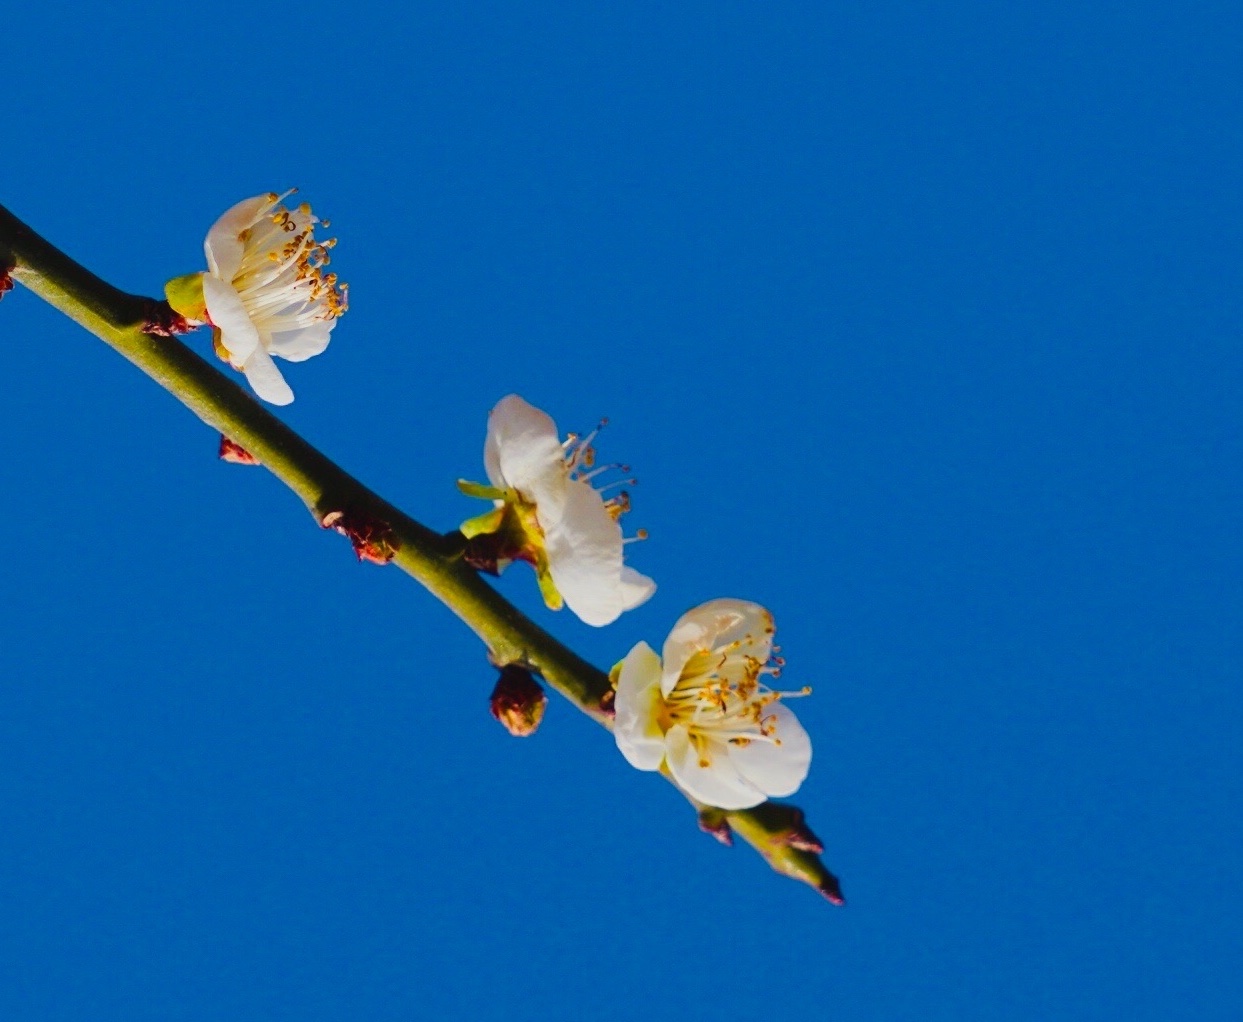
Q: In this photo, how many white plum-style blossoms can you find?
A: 3